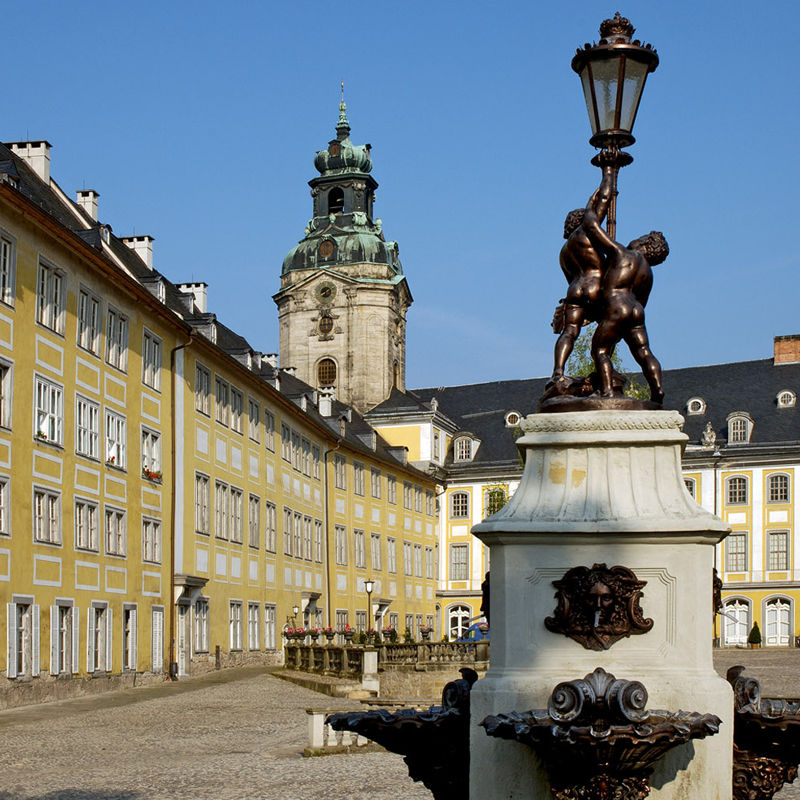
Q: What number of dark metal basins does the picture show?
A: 3